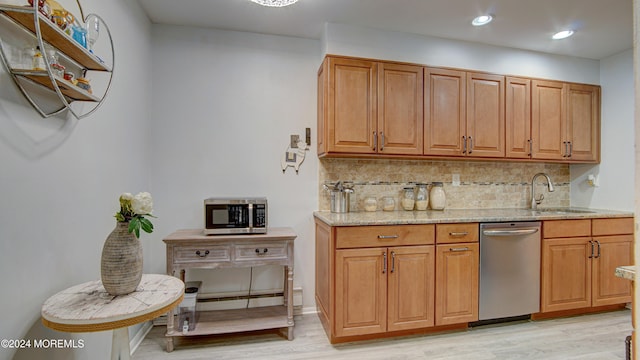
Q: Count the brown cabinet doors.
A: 12